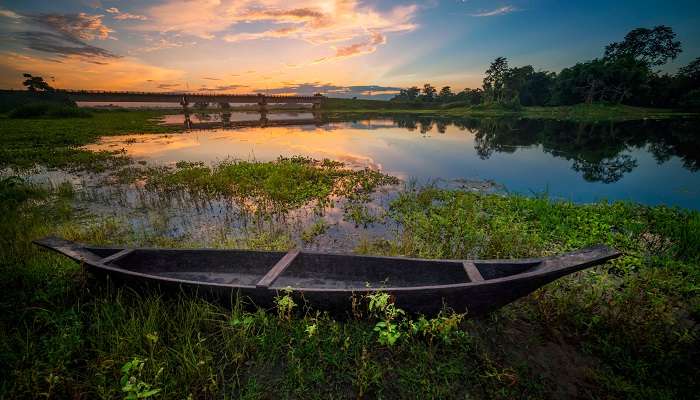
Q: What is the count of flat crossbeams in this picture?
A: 3